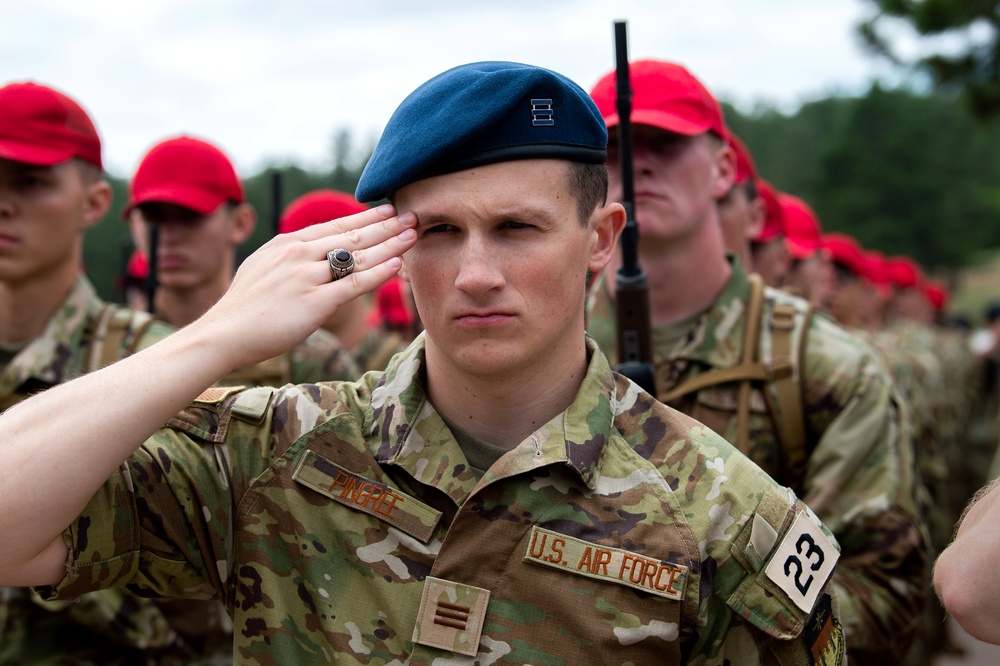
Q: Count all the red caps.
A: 13